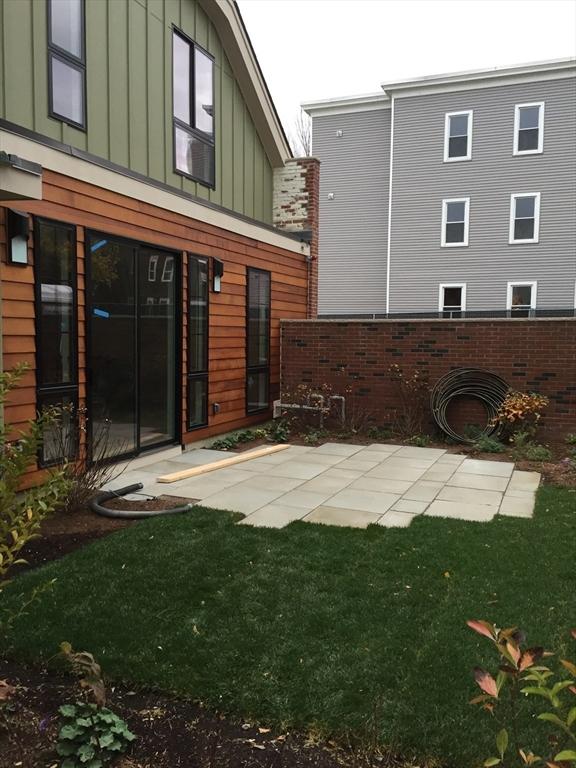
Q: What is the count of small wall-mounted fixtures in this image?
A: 2